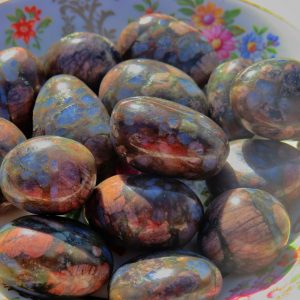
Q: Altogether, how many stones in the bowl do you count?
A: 15